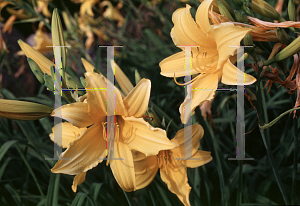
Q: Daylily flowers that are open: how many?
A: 3